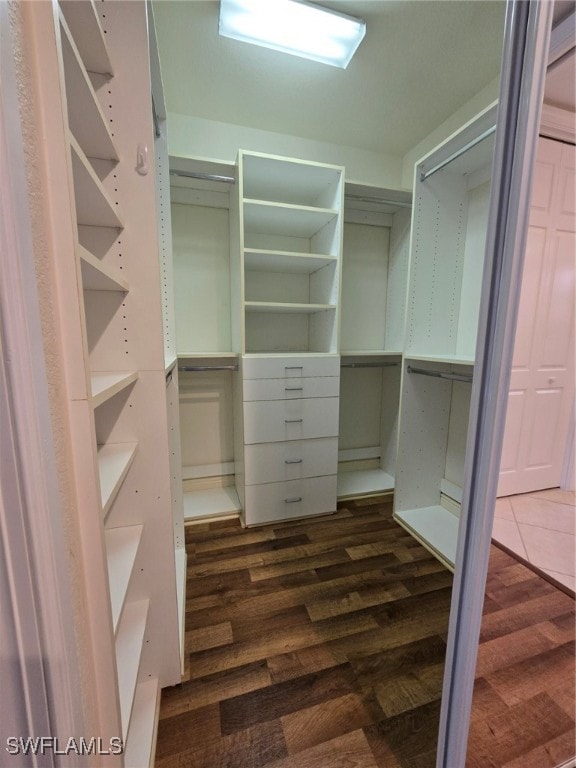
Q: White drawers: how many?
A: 5